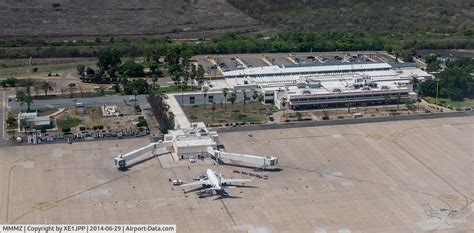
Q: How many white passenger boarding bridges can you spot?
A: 2